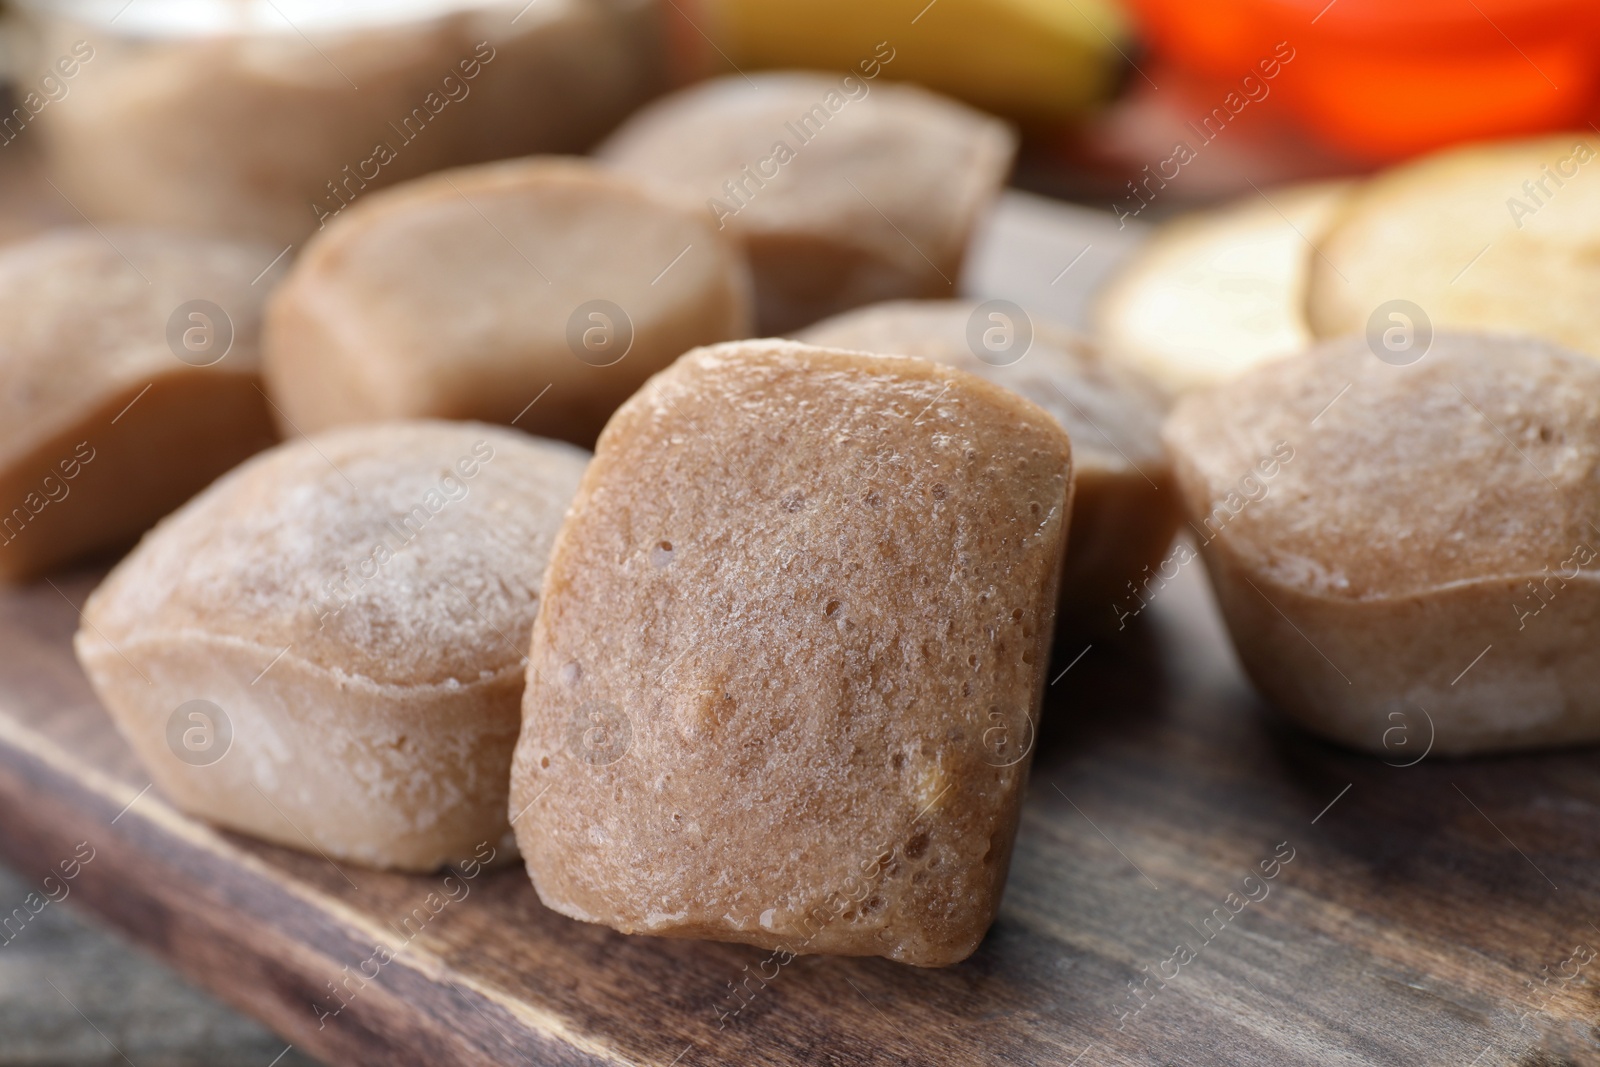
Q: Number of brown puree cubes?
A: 7